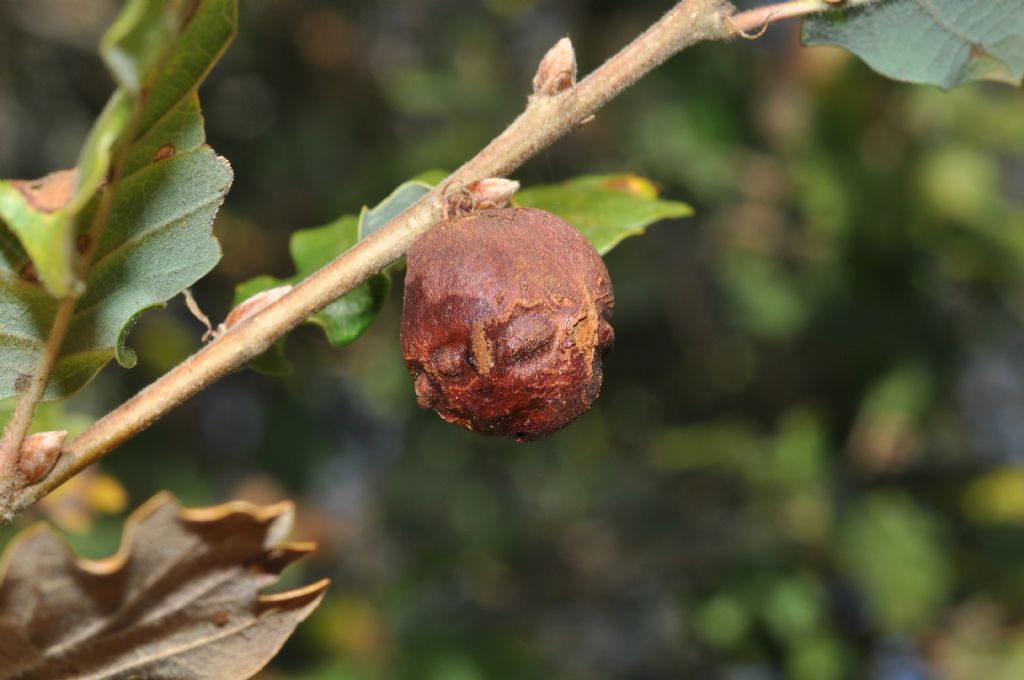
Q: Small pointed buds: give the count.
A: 4